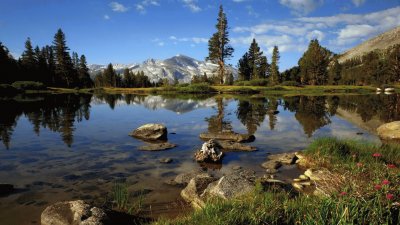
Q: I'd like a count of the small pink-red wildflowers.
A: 7